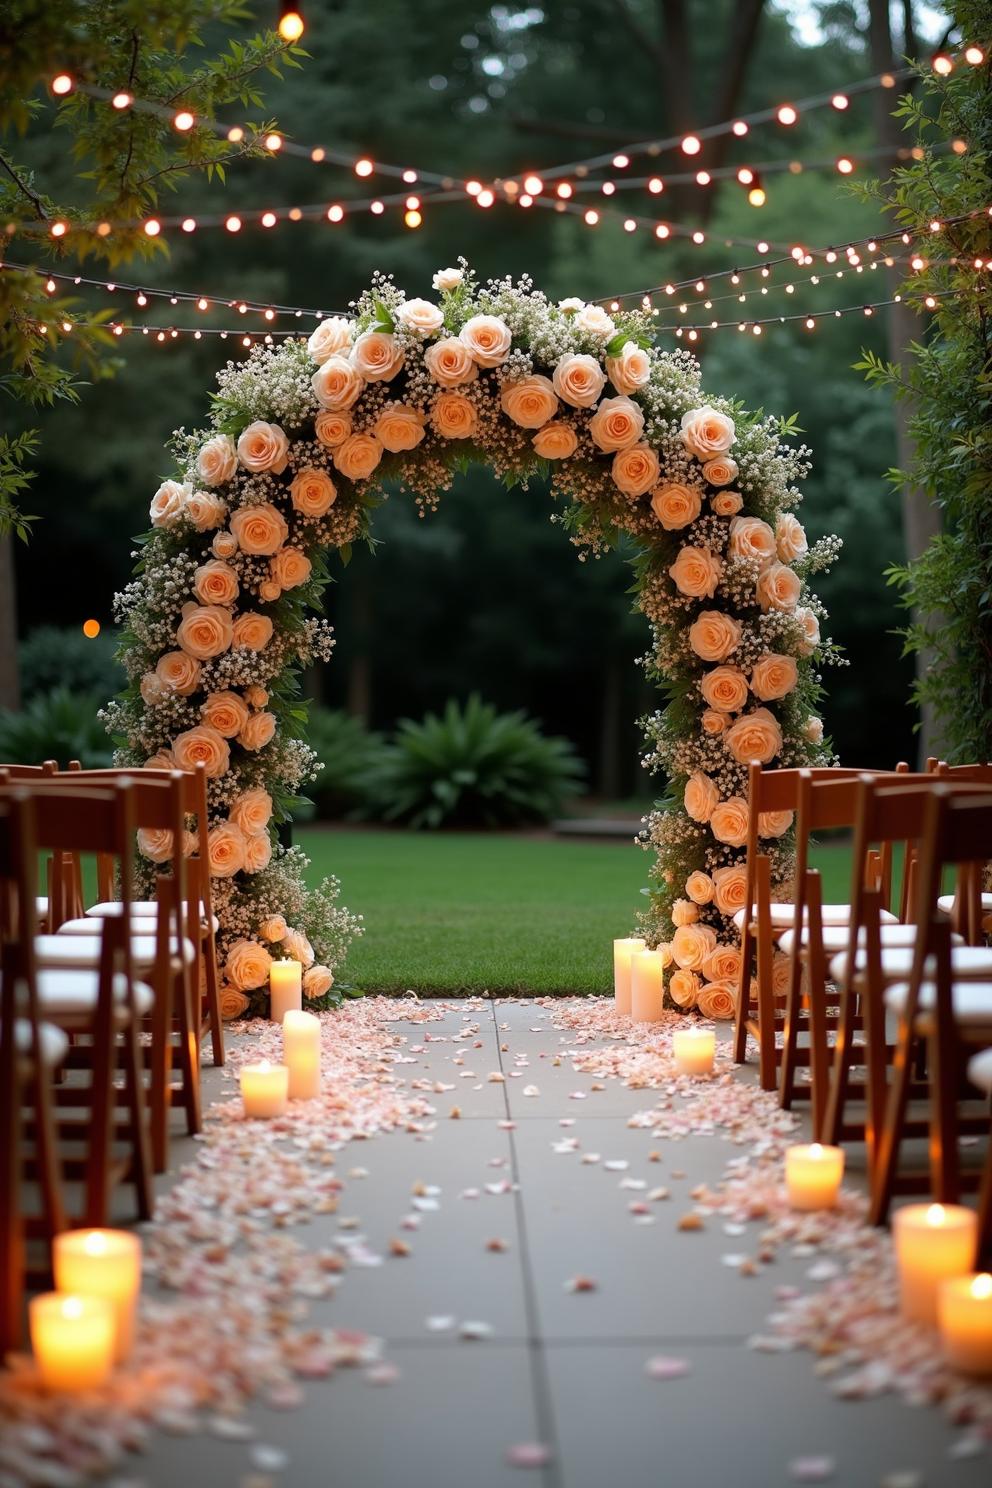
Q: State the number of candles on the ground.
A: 11